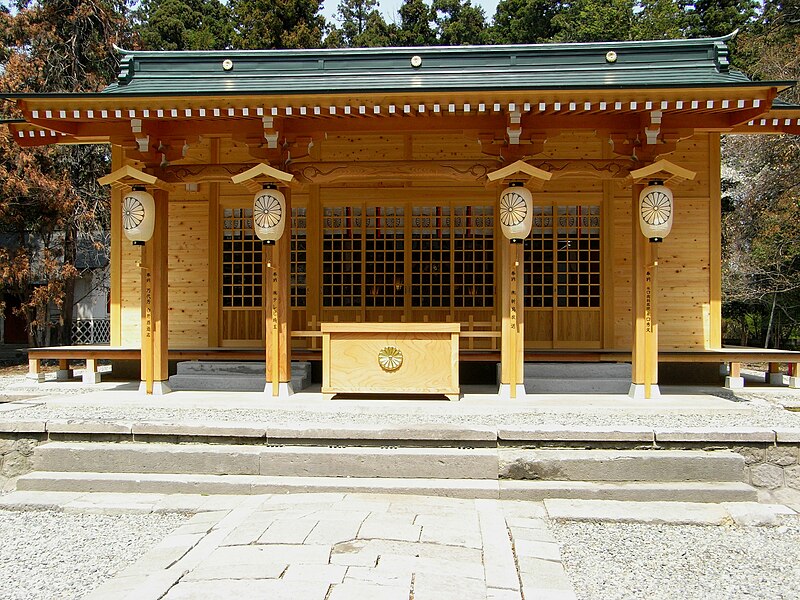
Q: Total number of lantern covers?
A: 4